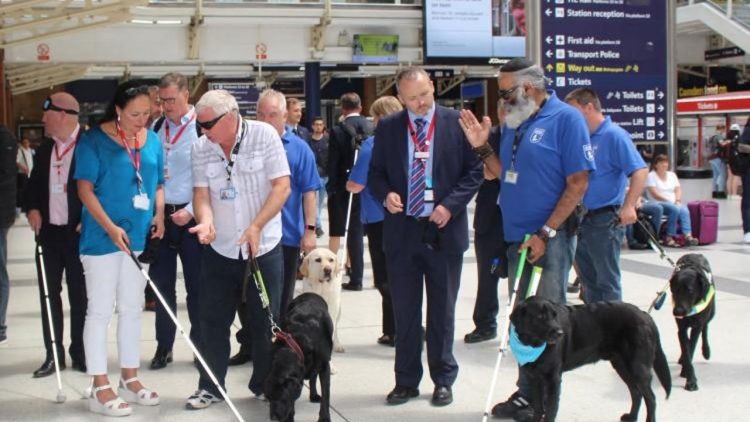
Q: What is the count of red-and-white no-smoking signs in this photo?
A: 2